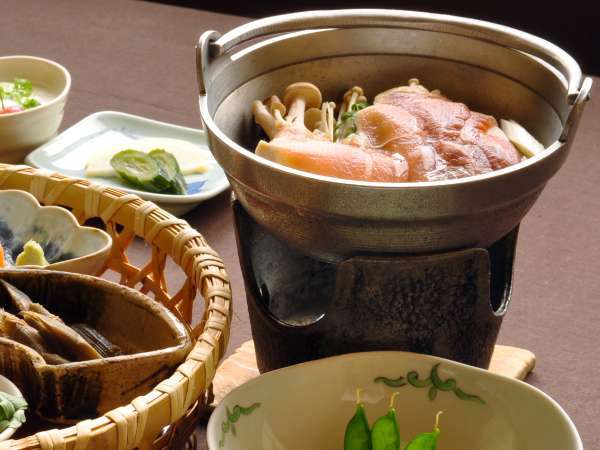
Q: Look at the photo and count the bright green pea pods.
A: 3